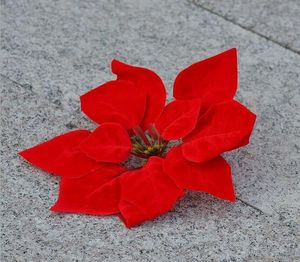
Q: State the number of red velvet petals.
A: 10